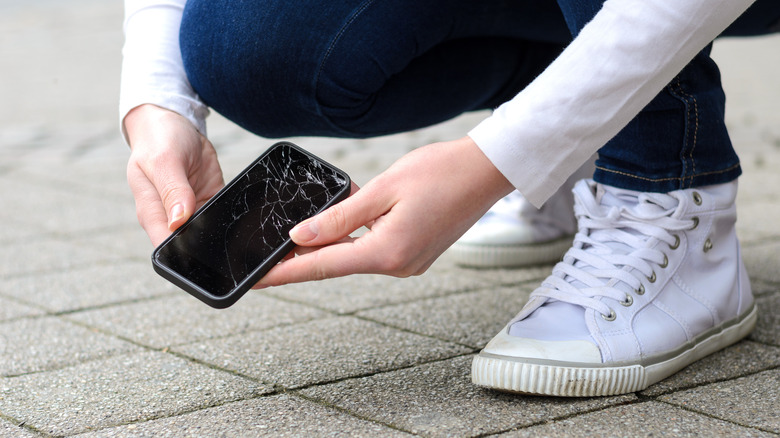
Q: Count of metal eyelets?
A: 9